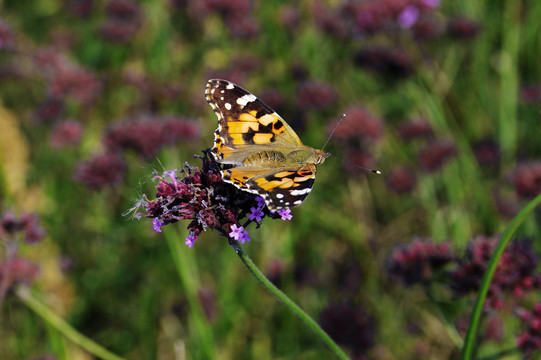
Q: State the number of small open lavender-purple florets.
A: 8